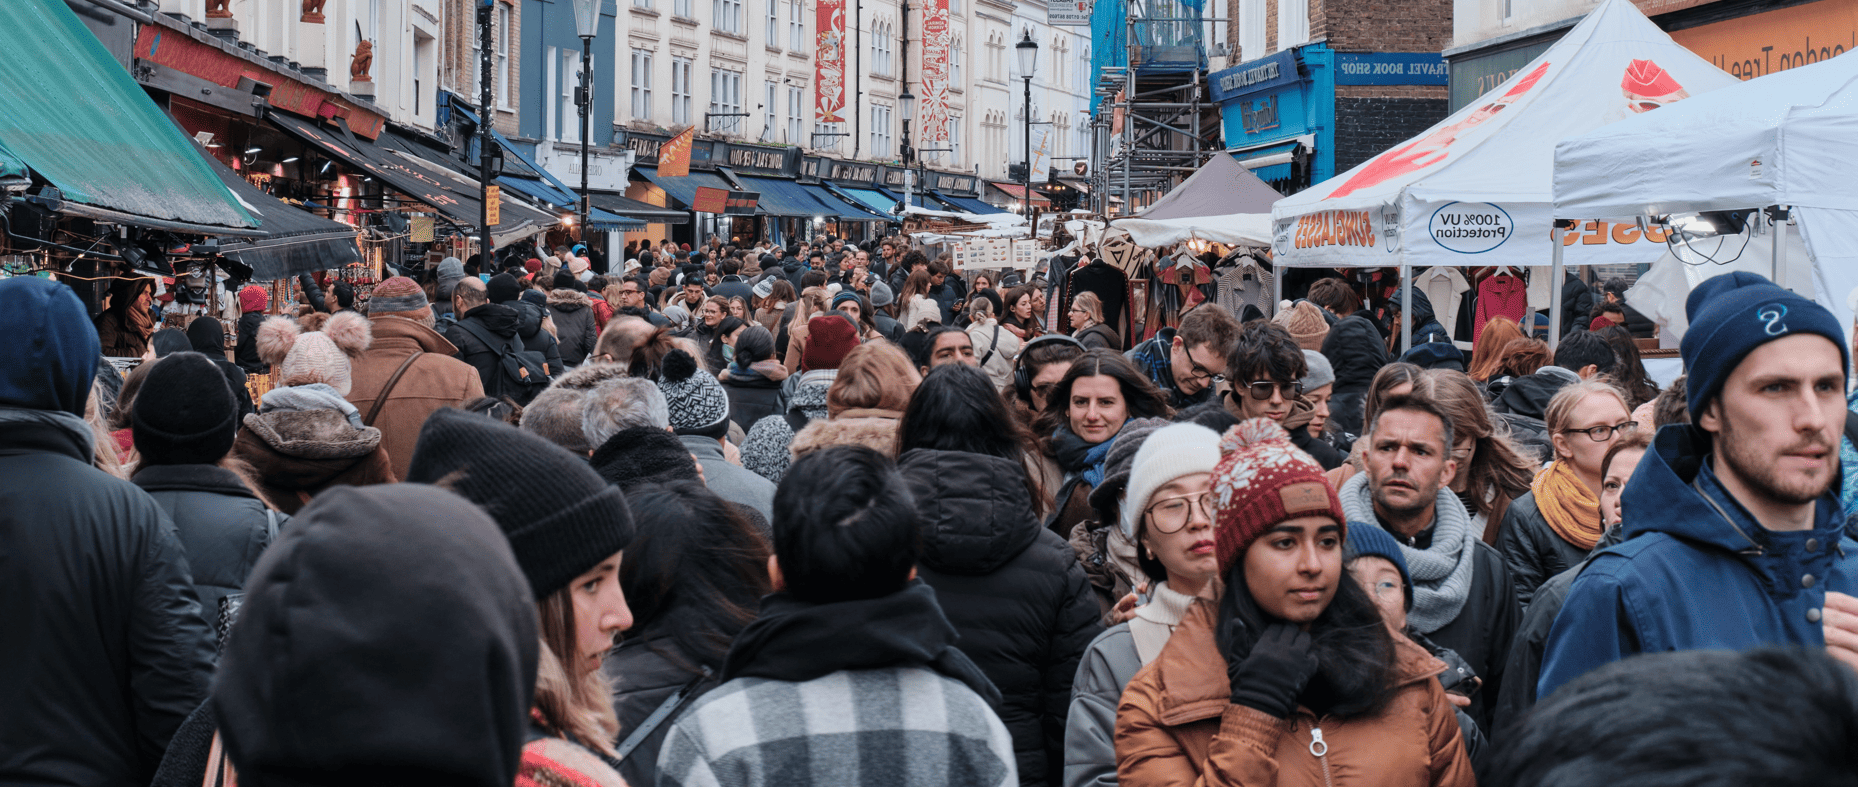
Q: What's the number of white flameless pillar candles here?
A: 0